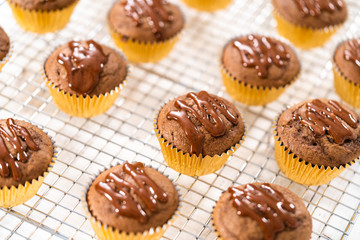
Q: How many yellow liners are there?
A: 13